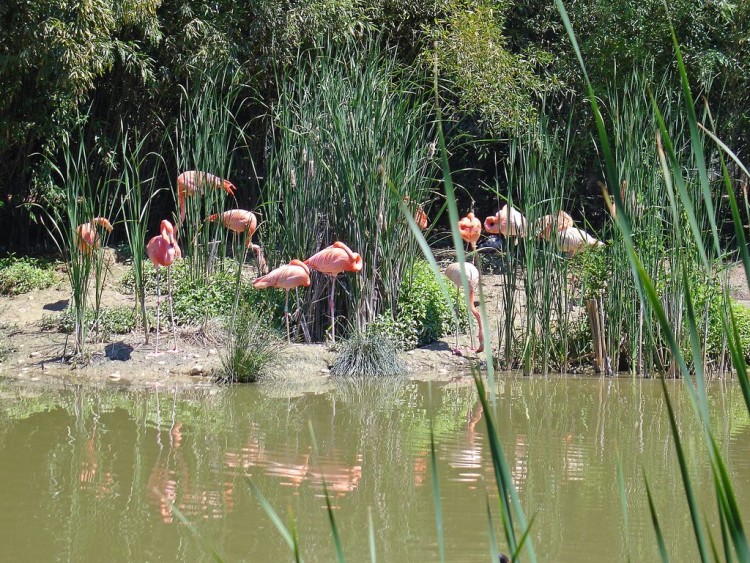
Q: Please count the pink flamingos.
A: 12